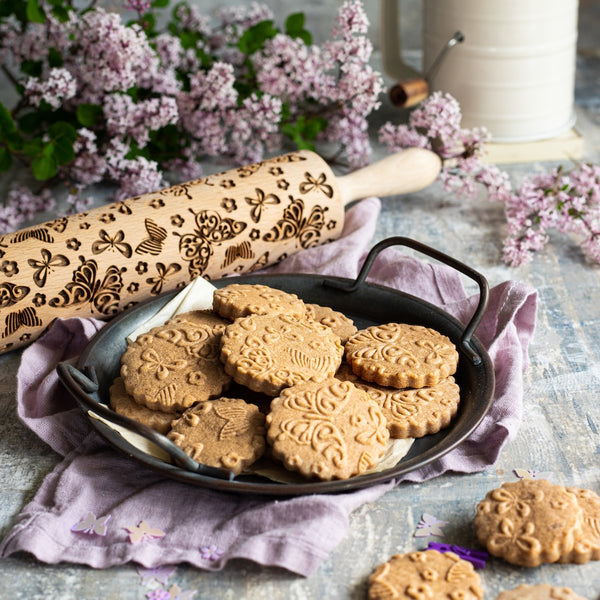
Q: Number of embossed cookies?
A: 14